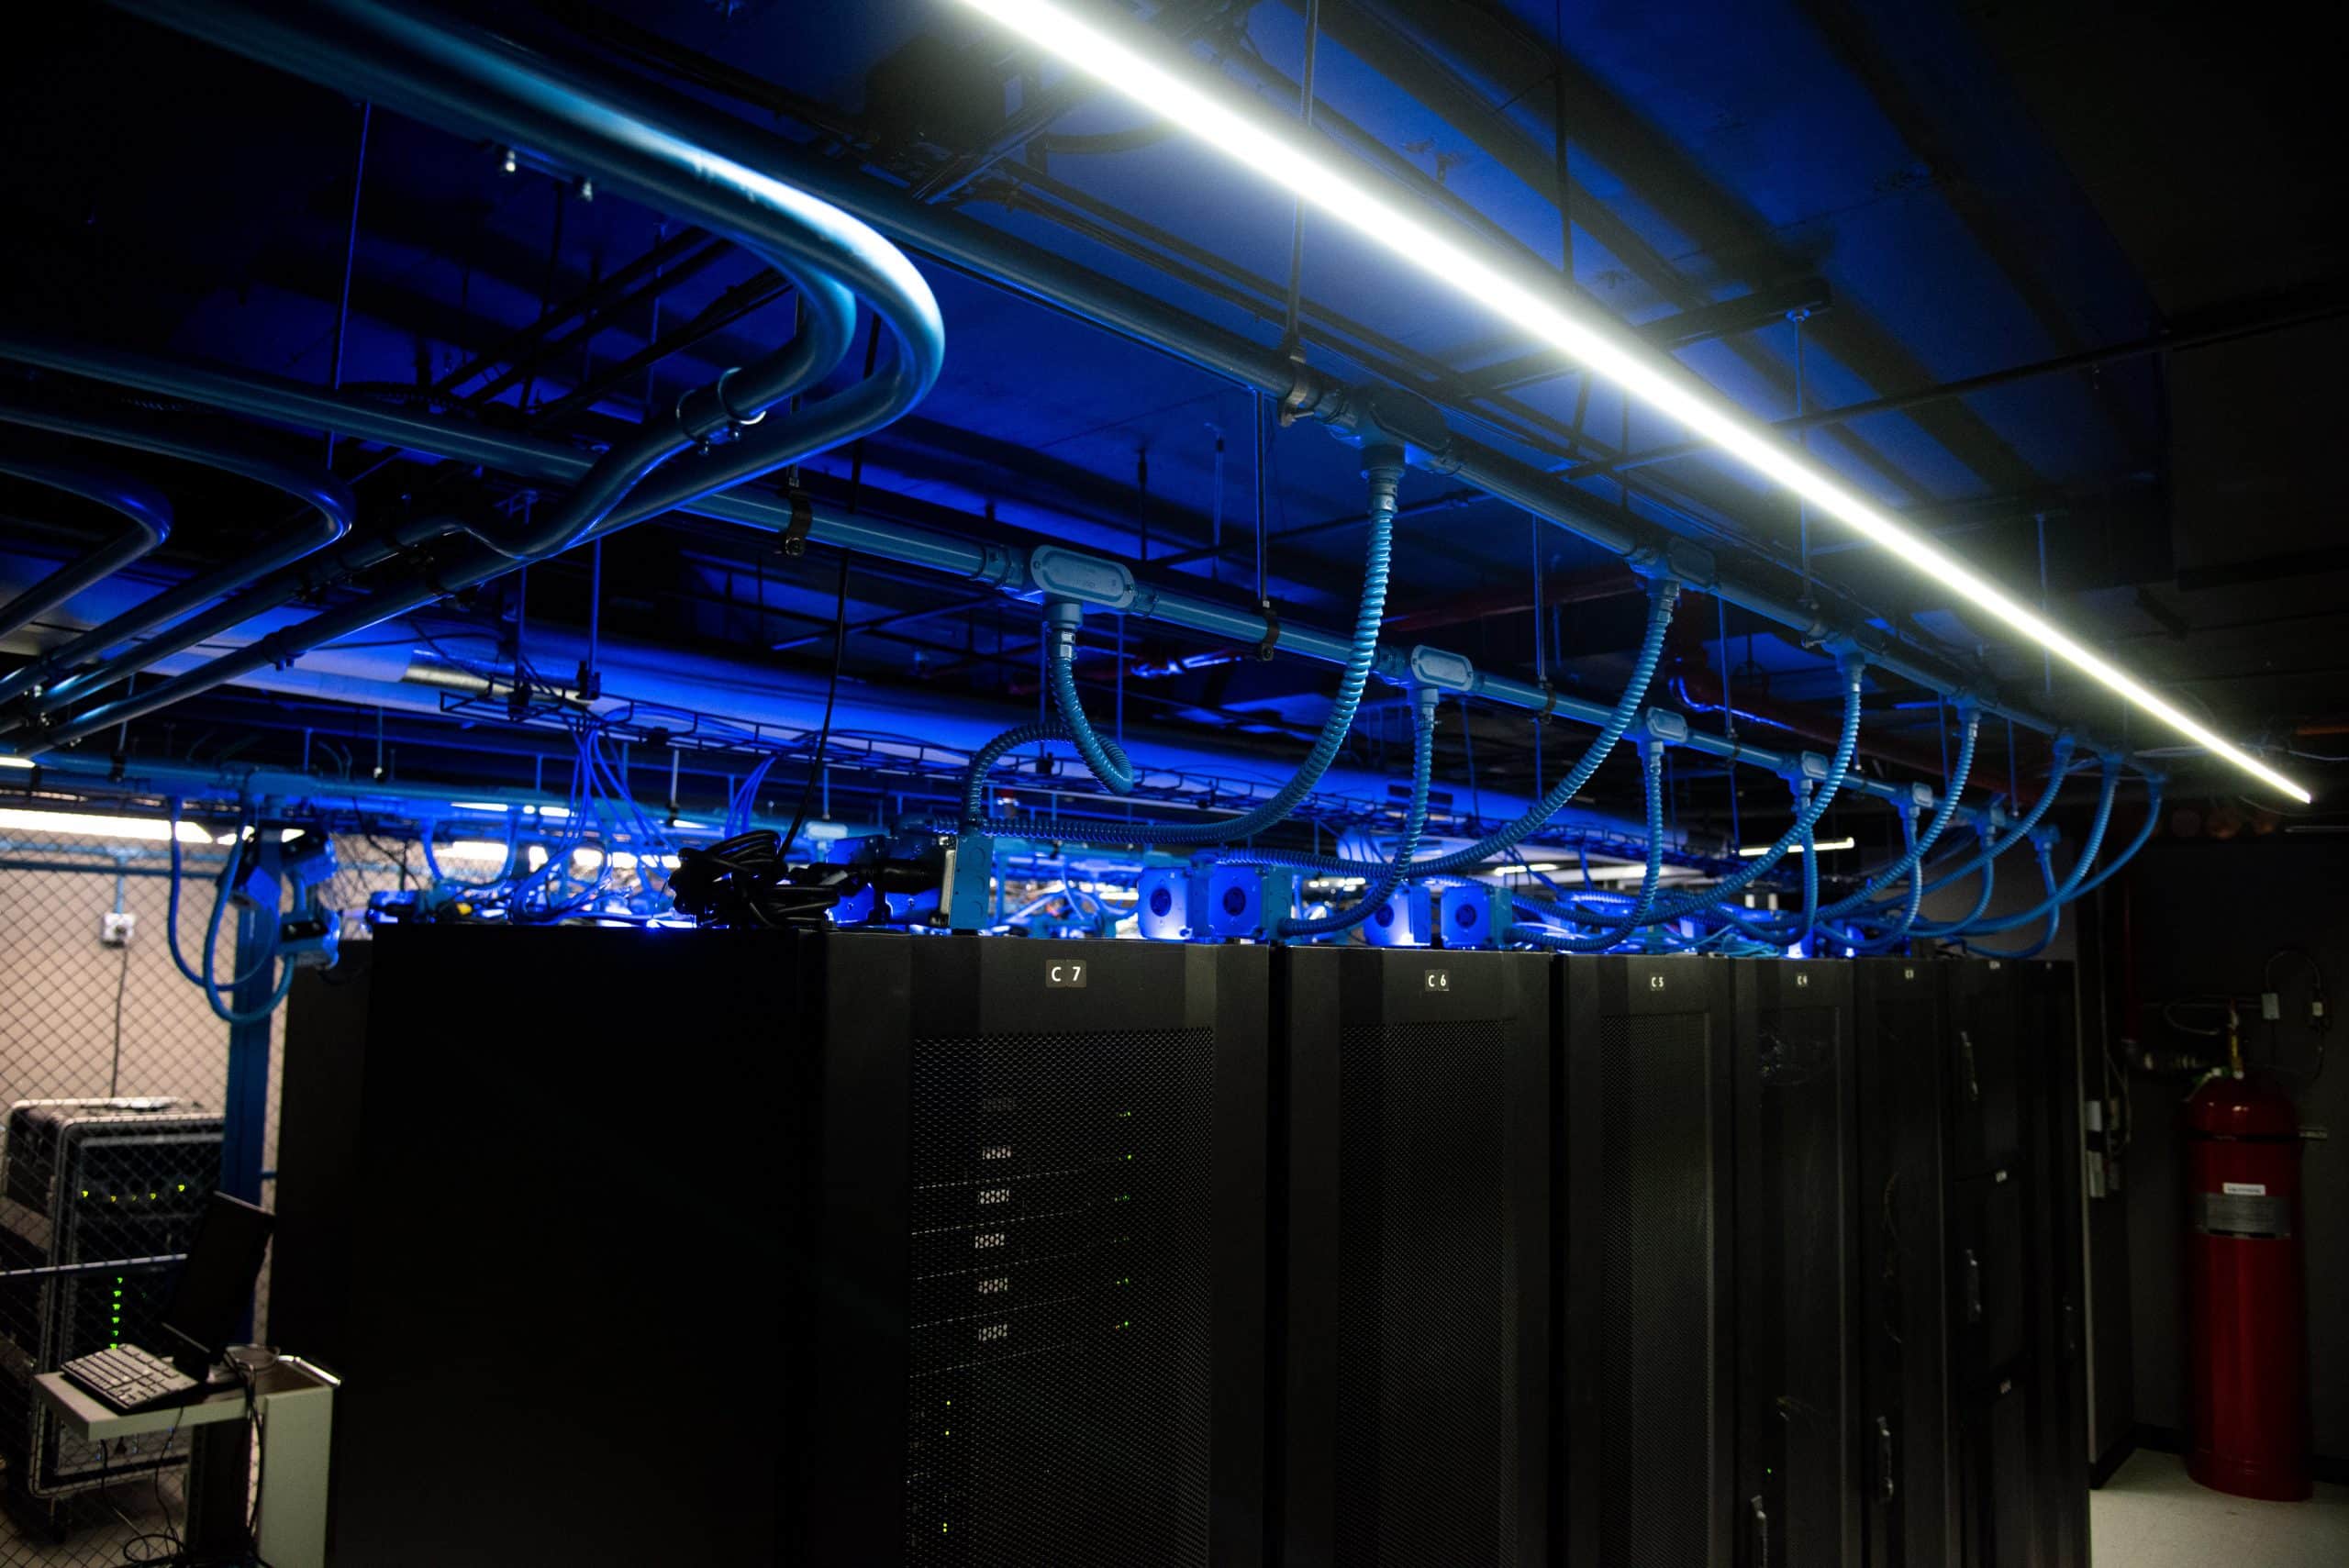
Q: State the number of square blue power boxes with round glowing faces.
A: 4